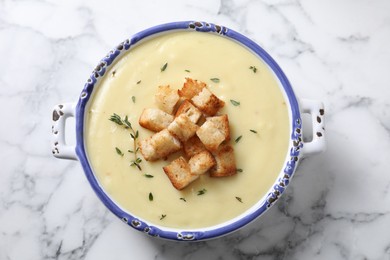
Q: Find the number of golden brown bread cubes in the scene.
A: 12